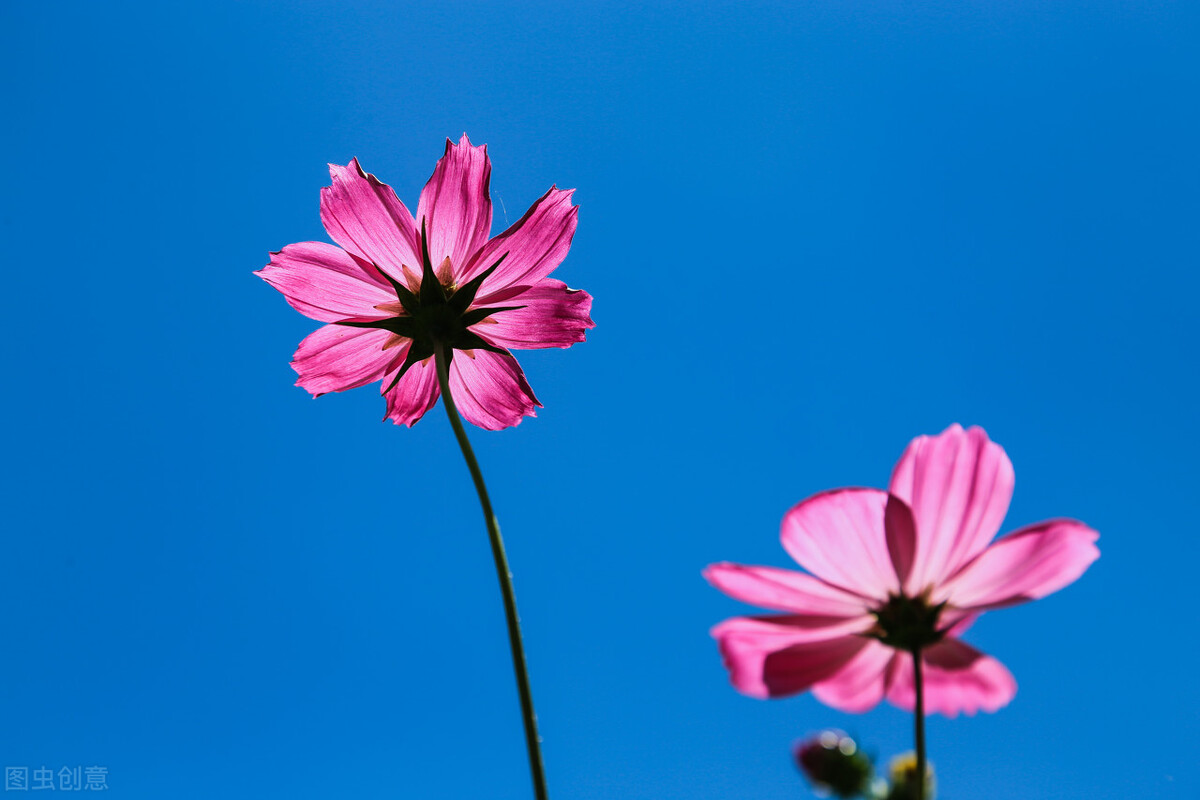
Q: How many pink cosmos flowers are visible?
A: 2